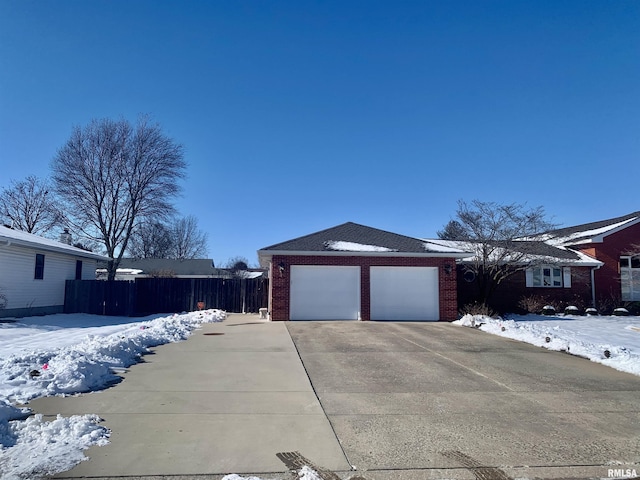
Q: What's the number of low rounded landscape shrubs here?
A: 4